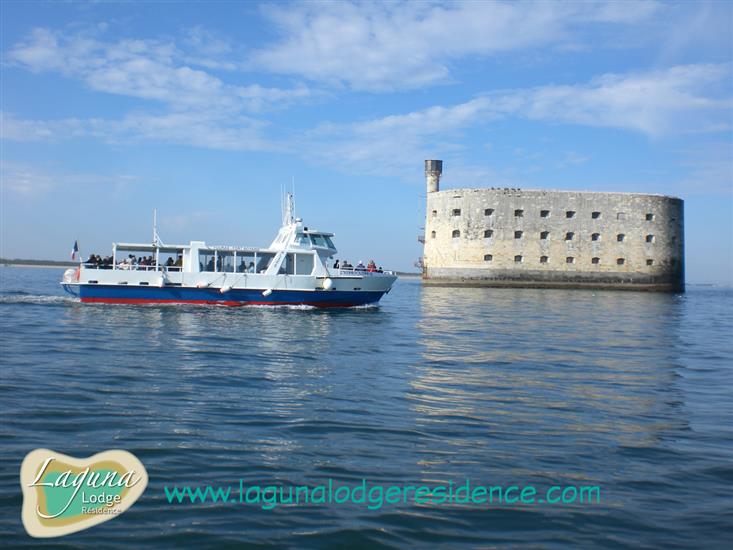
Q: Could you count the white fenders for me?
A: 5